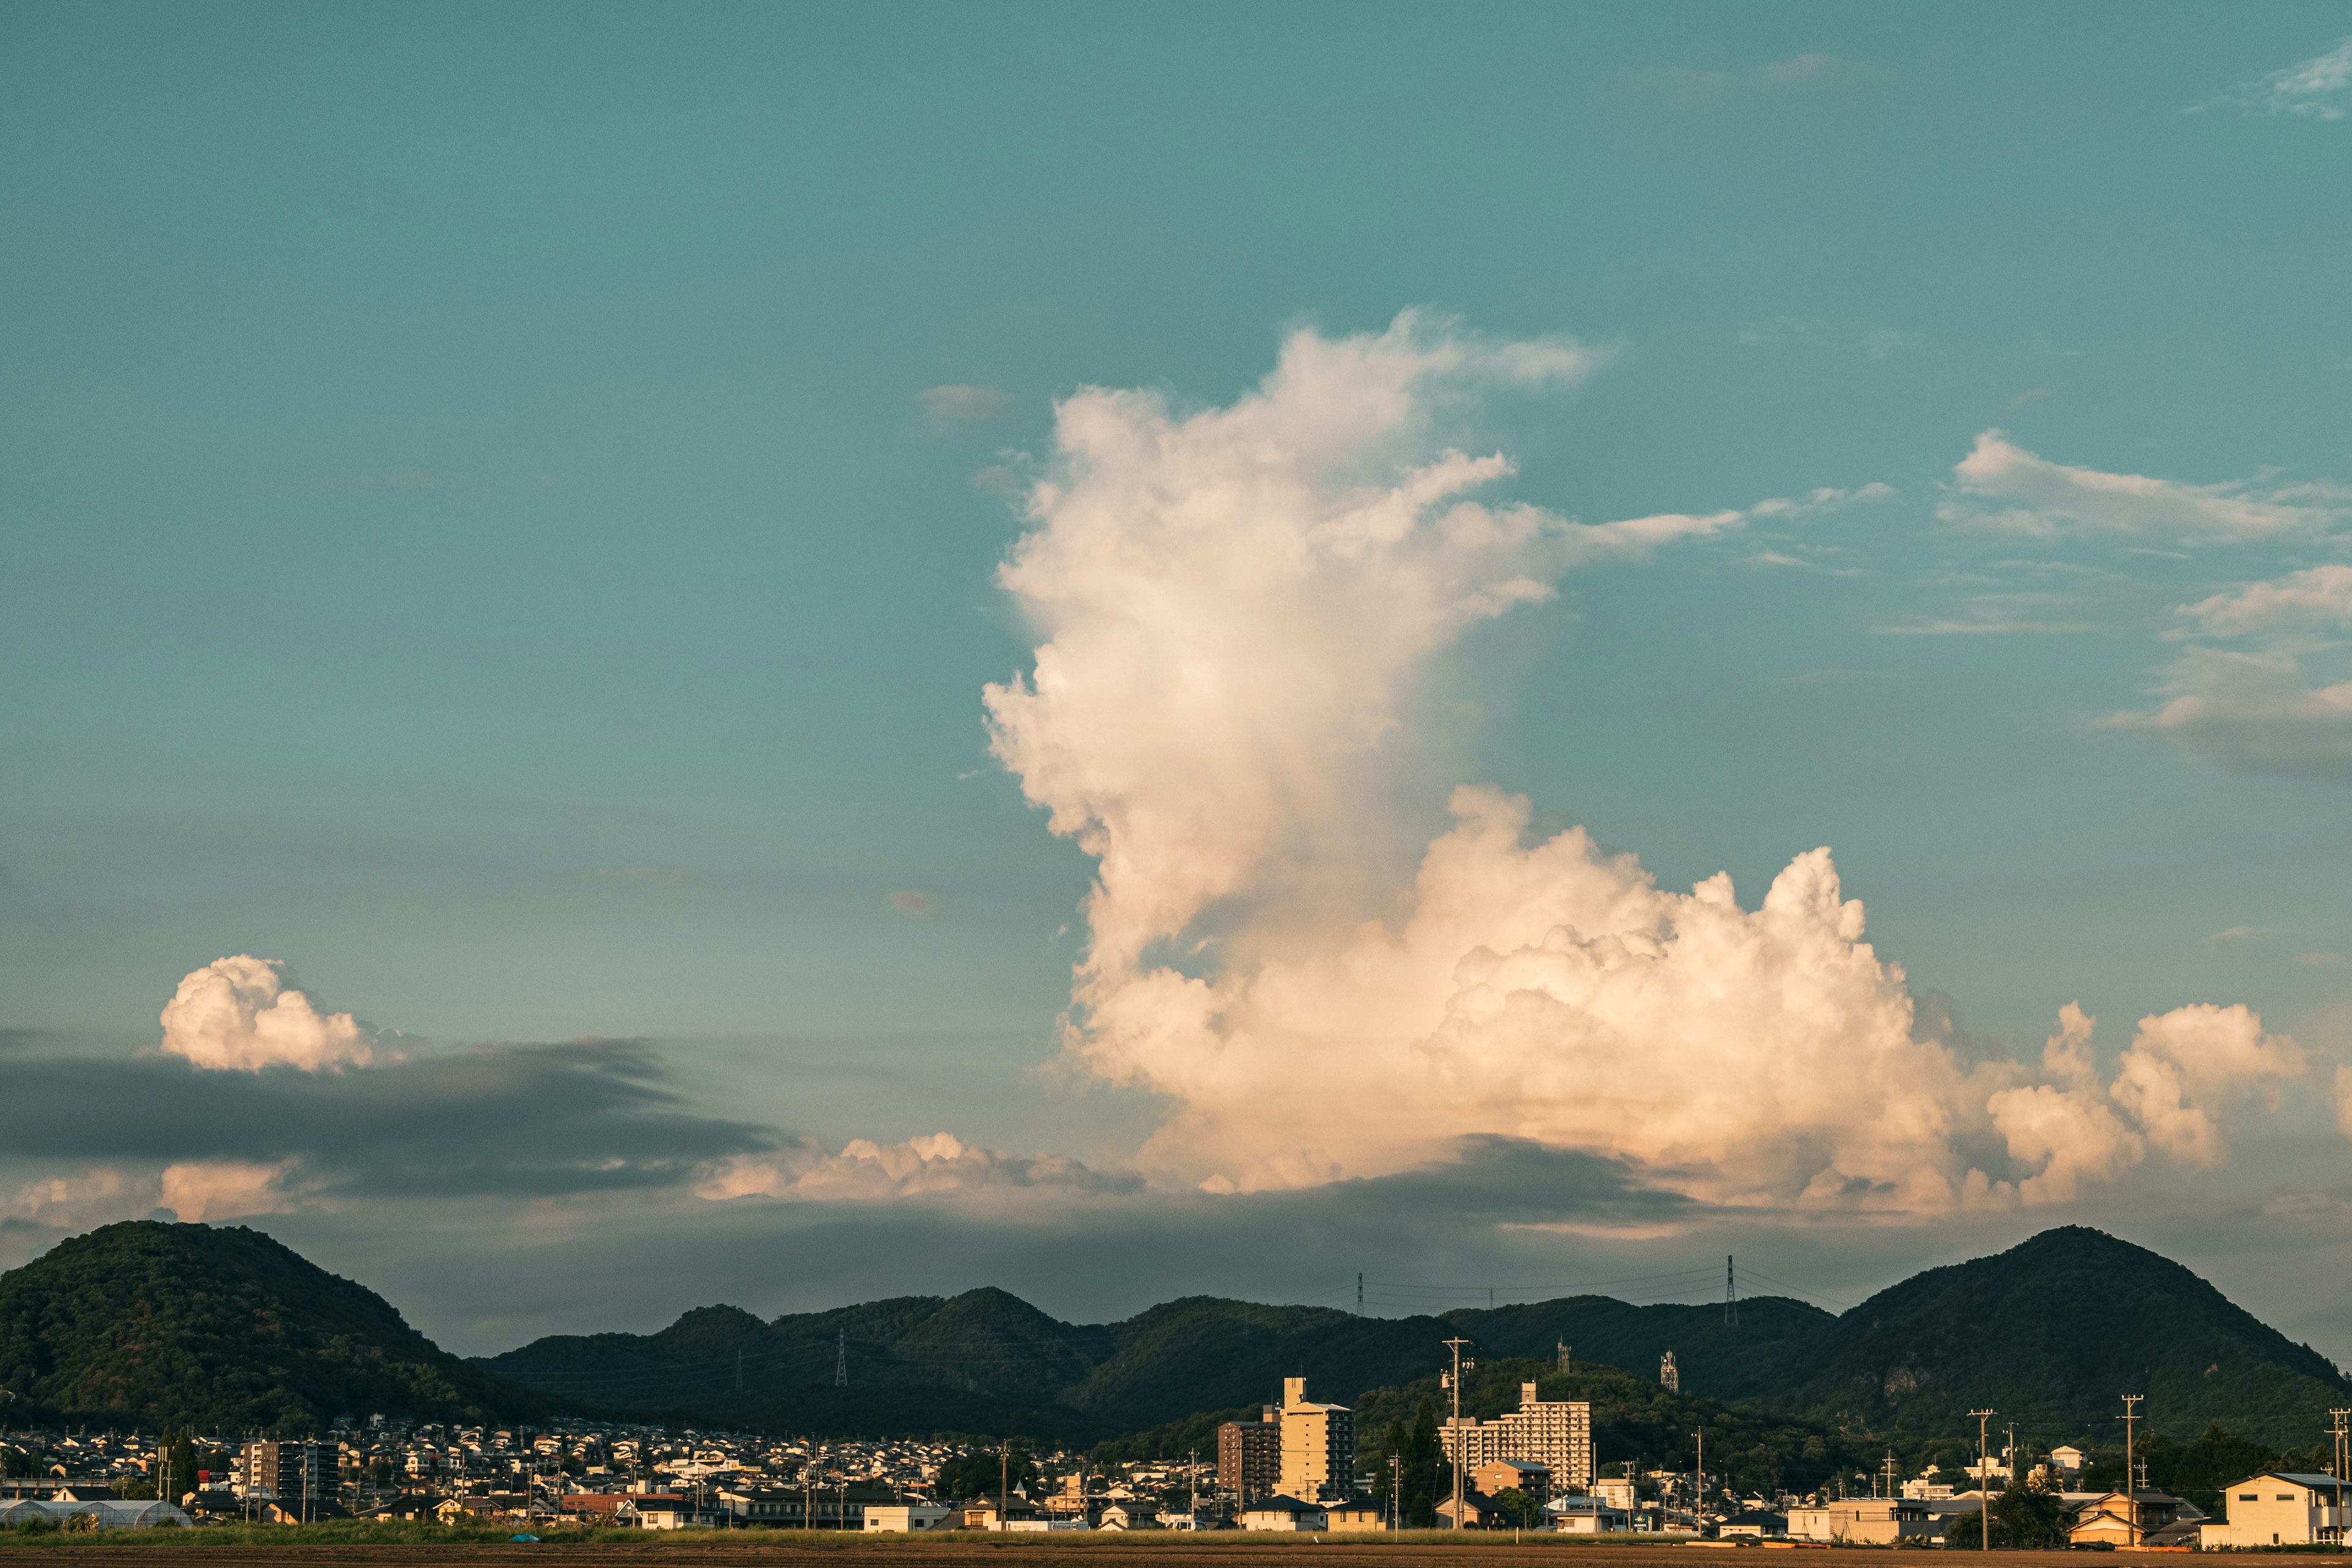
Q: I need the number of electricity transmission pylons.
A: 5